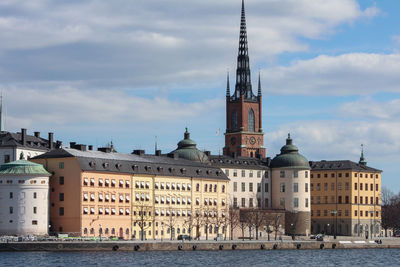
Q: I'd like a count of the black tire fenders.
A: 11